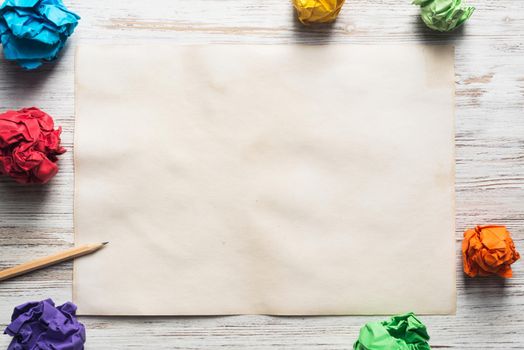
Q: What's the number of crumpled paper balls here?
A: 7